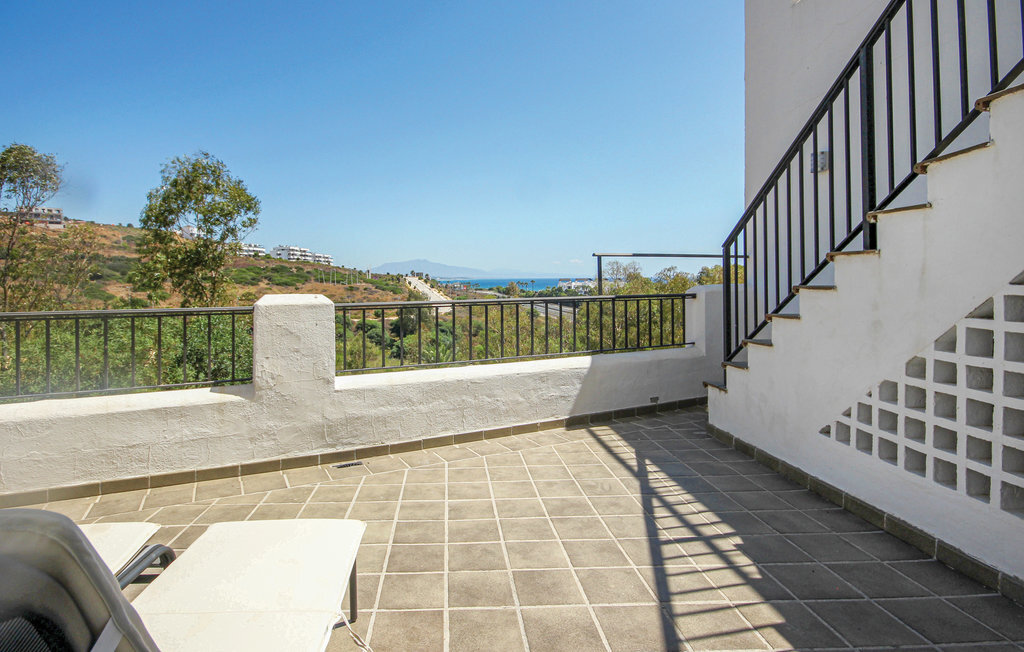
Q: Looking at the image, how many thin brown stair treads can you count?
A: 9